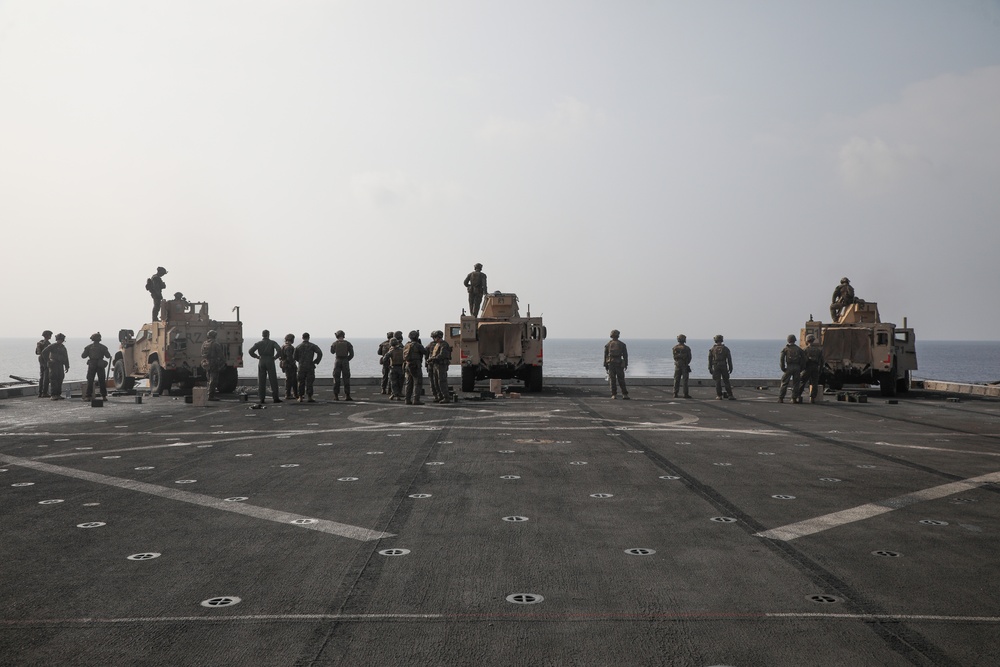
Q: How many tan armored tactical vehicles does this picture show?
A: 3